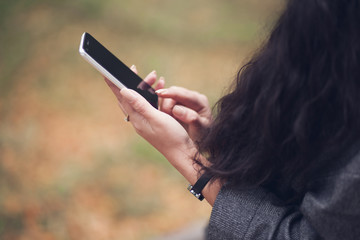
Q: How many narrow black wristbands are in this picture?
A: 1